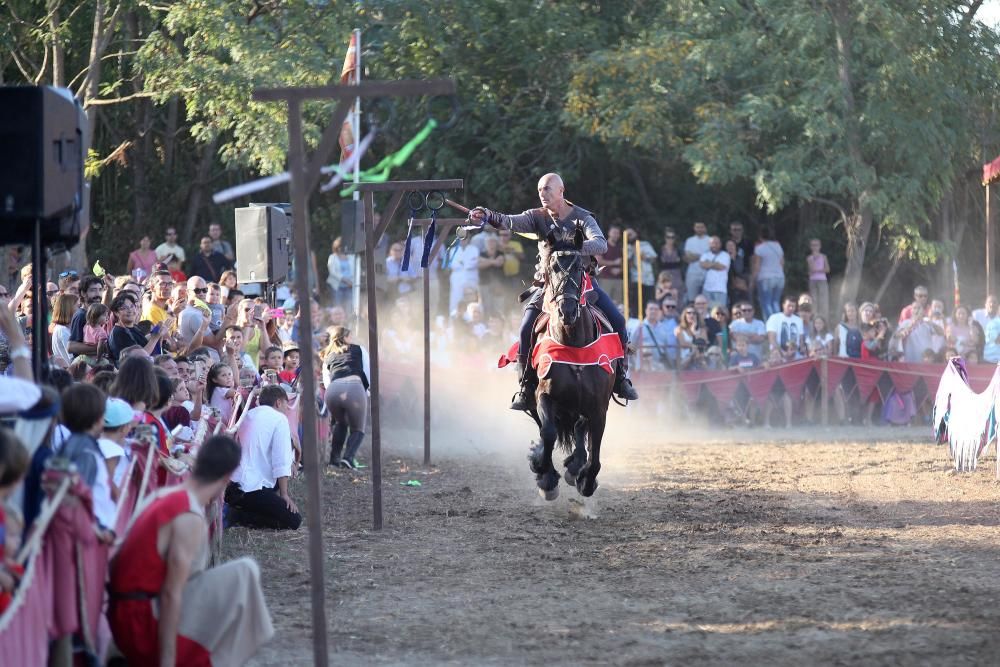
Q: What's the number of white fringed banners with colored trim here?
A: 1